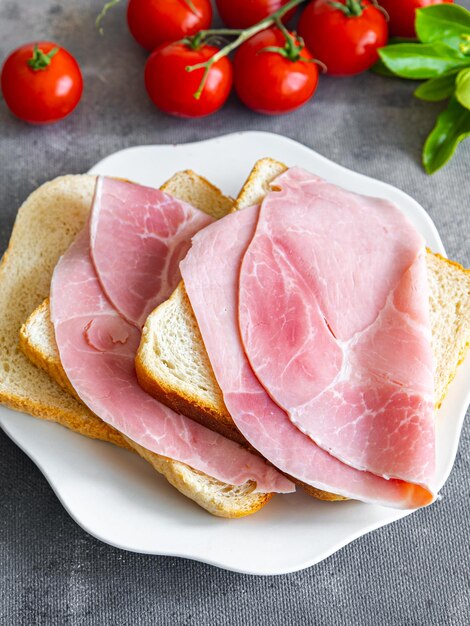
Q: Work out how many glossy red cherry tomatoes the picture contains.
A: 7